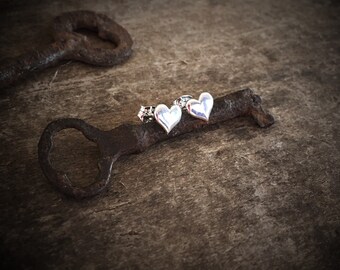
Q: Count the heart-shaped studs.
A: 2